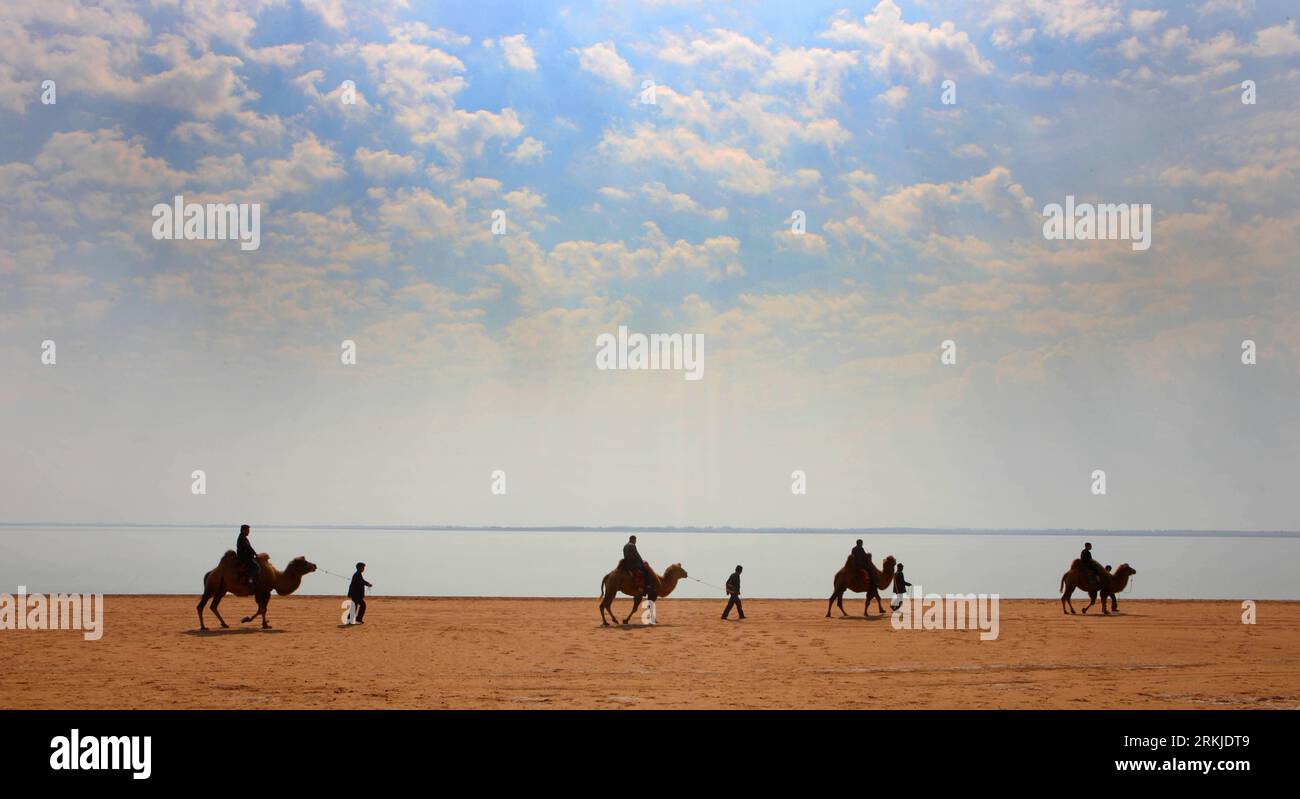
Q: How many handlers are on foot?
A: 4